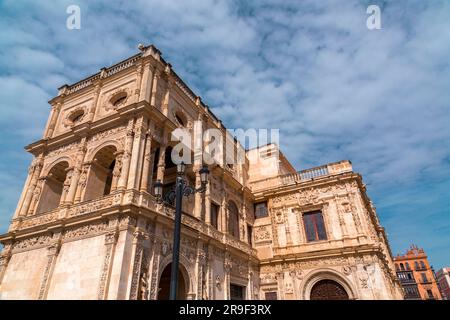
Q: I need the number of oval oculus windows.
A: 3